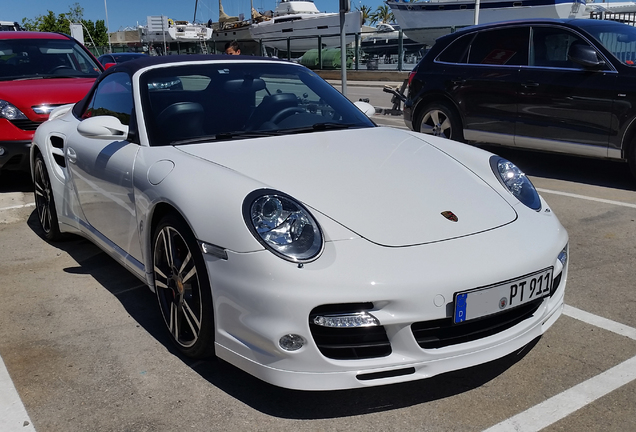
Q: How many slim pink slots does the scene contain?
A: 0